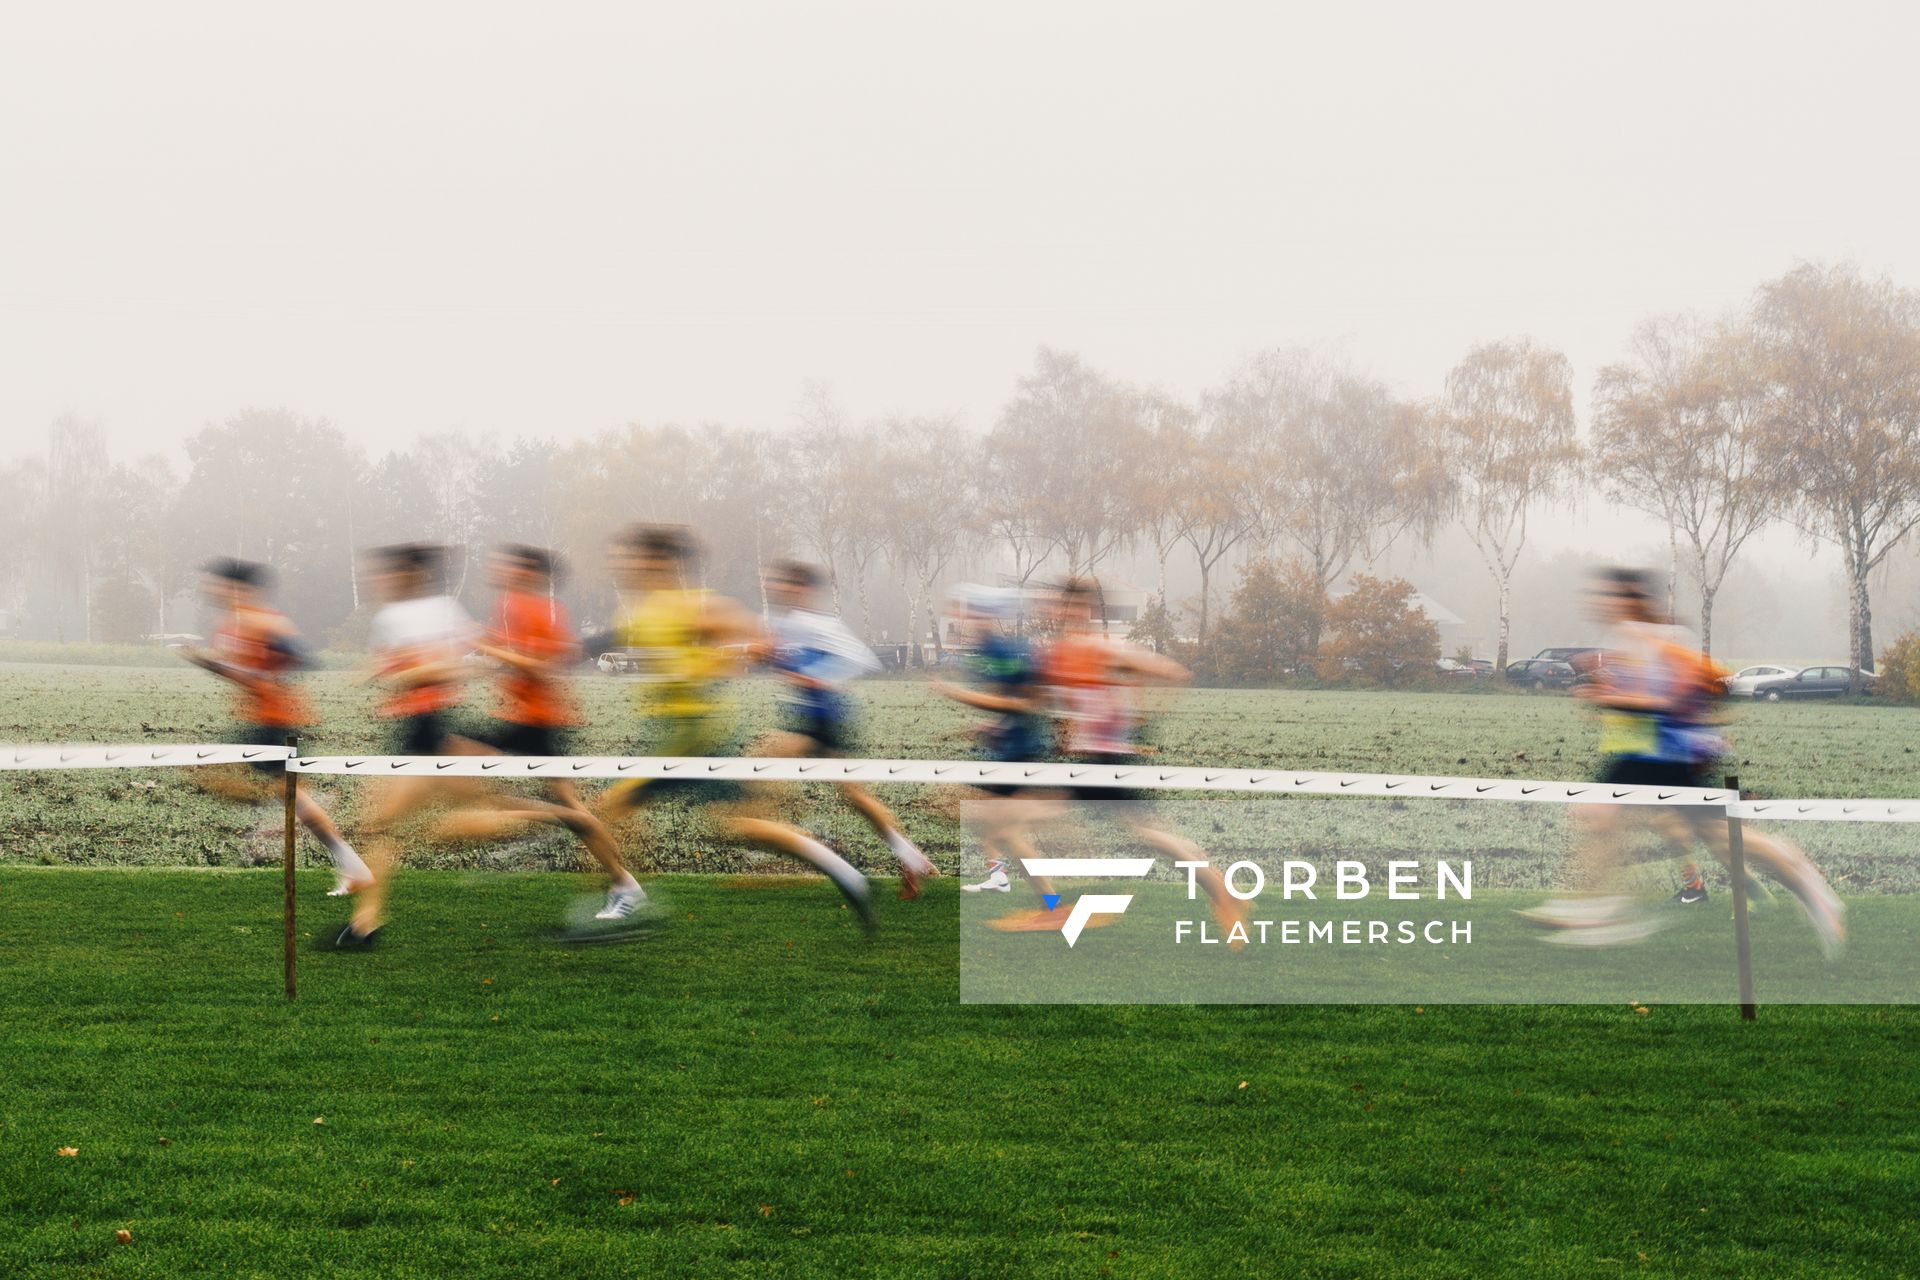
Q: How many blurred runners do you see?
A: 8